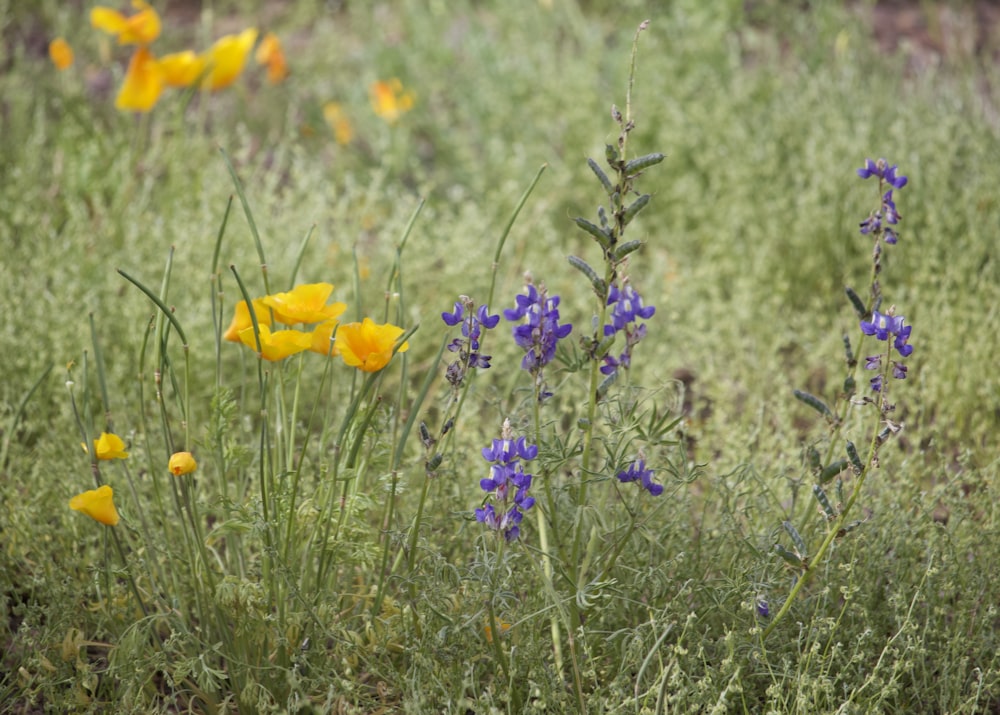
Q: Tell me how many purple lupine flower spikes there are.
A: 7